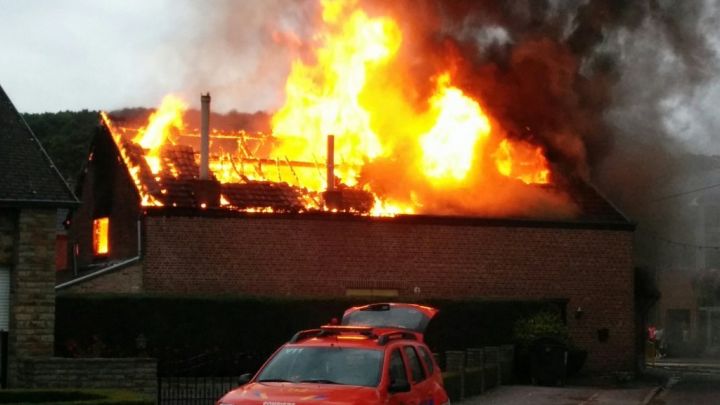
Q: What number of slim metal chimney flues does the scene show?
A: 2